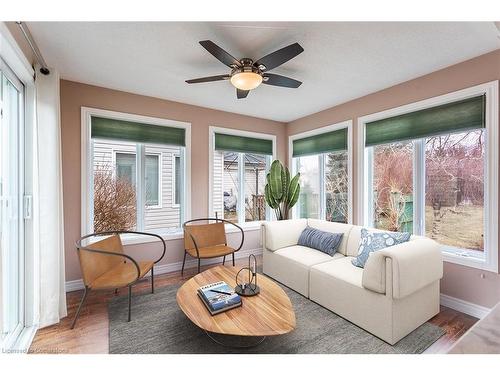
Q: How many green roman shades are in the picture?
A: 4